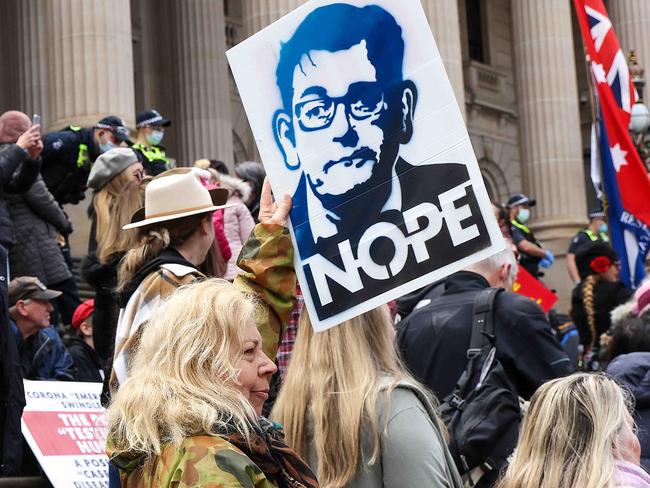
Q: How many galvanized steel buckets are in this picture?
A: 0